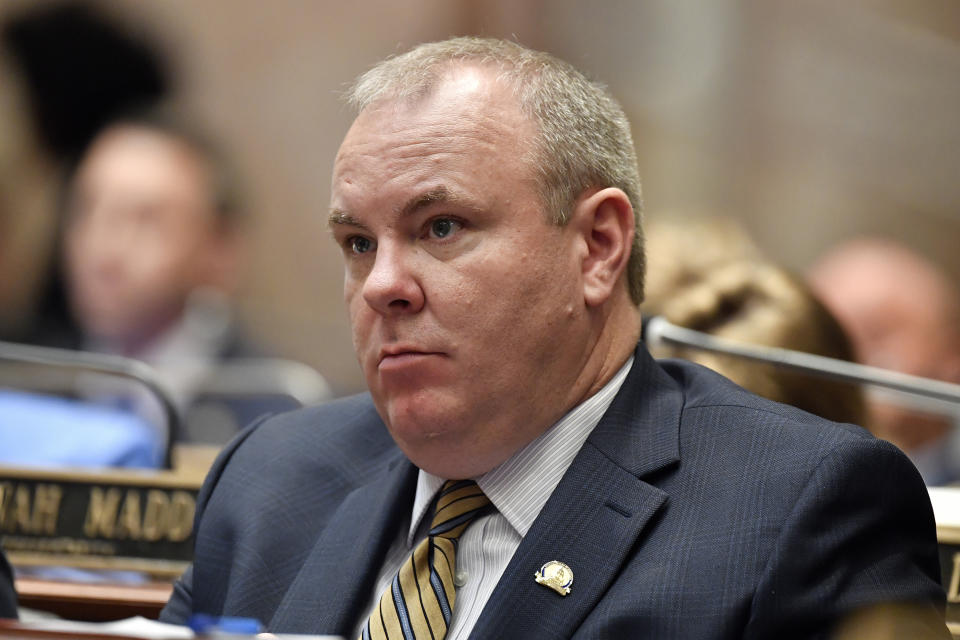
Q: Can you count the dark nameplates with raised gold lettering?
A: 2